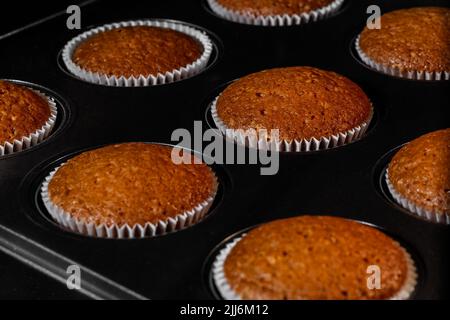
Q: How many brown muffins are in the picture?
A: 8